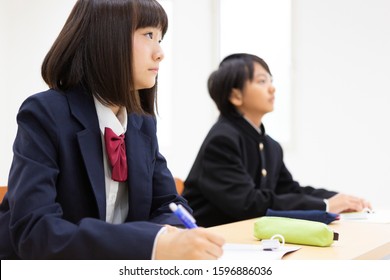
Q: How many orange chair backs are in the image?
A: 2